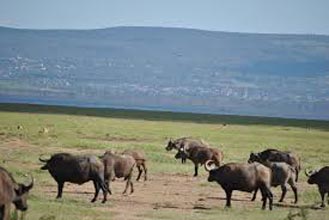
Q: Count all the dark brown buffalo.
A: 10